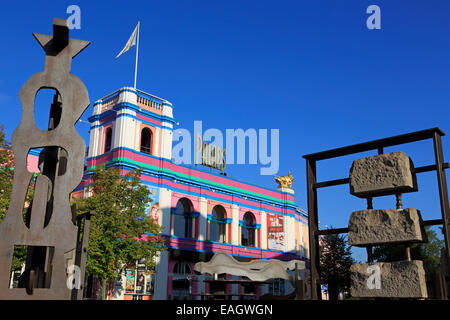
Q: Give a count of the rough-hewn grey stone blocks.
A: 3